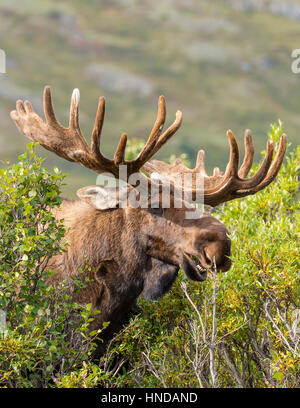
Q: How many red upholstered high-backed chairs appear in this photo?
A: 0